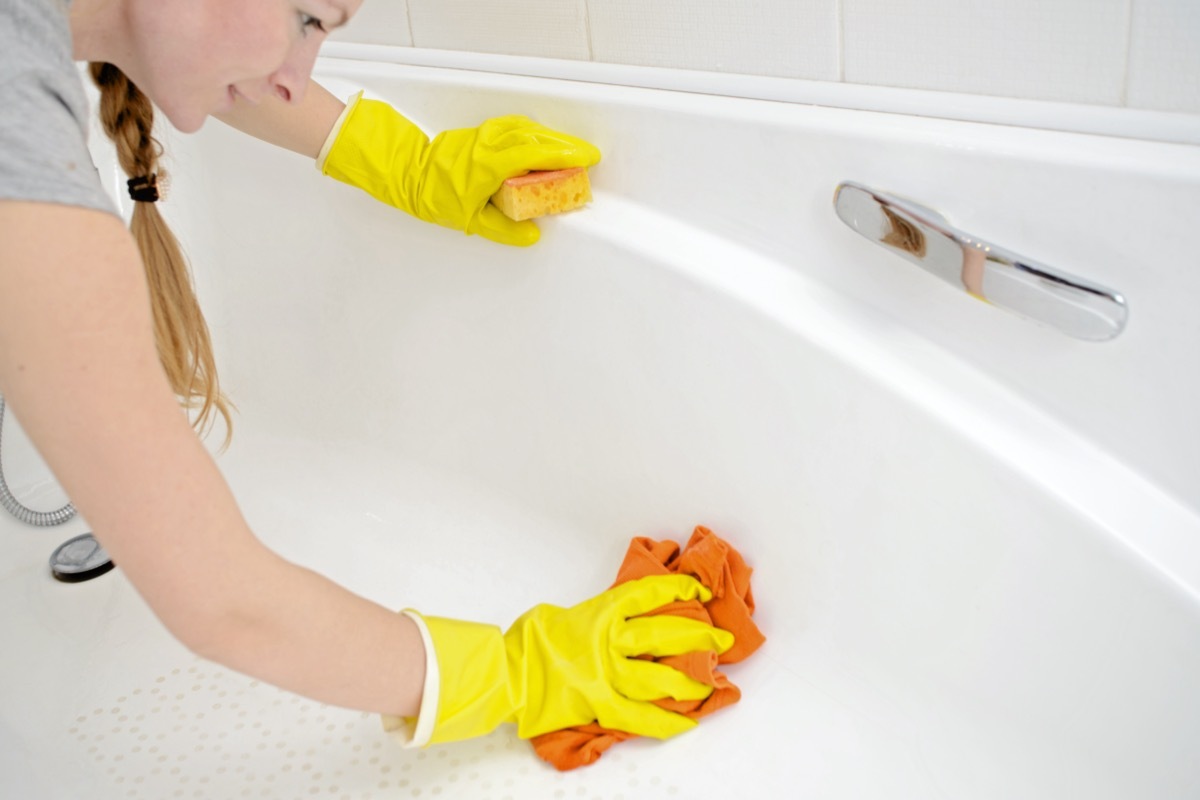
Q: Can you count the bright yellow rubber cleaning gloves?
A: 2